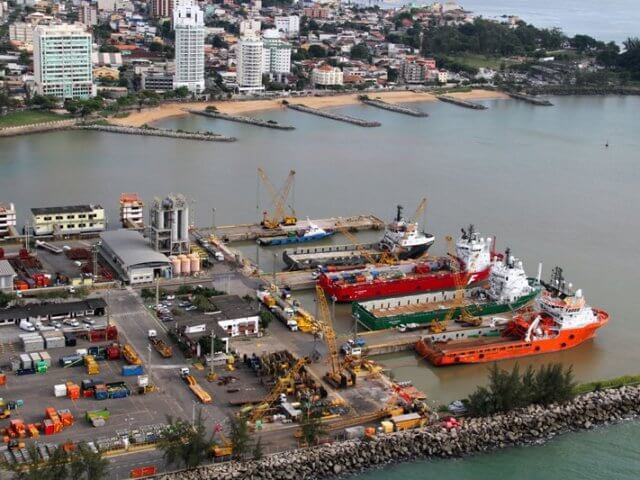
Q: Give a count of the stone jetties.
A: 6